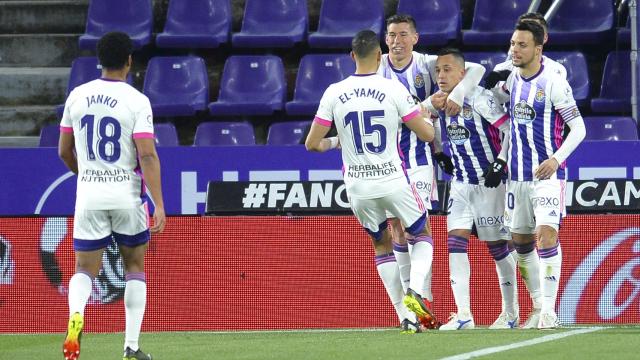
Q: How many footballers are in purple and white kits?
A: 6